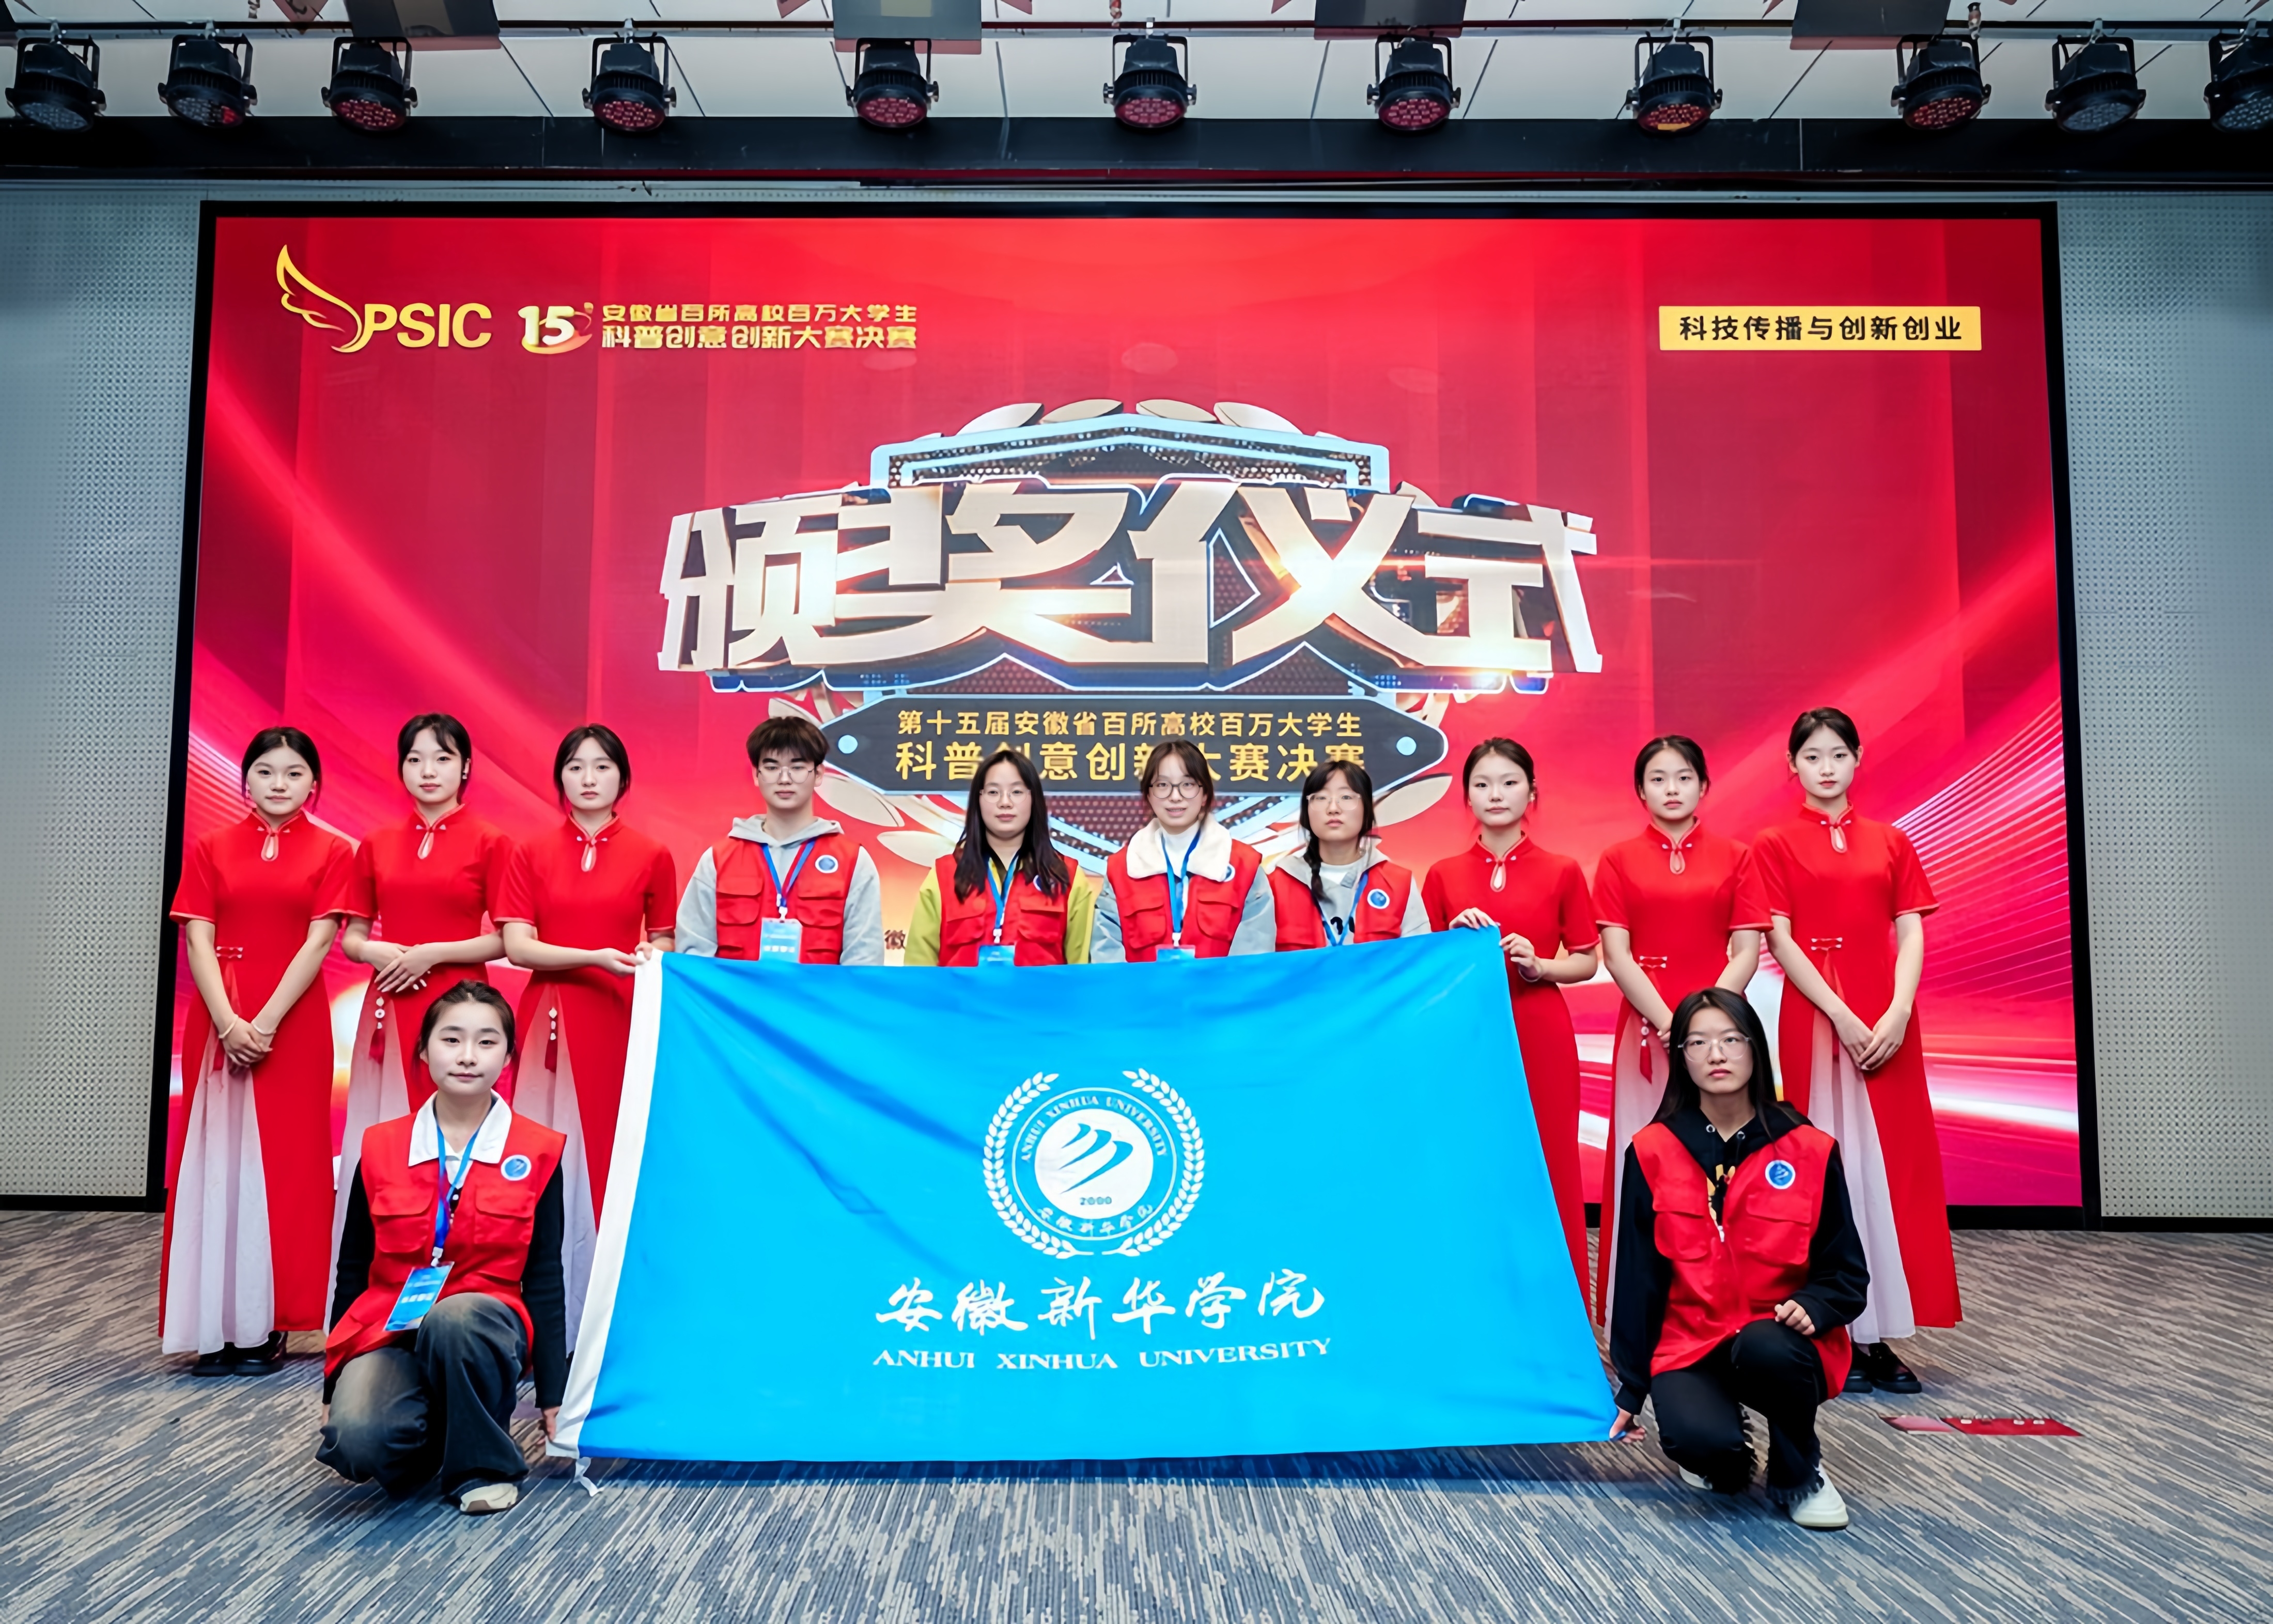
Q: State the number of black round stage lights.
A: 11